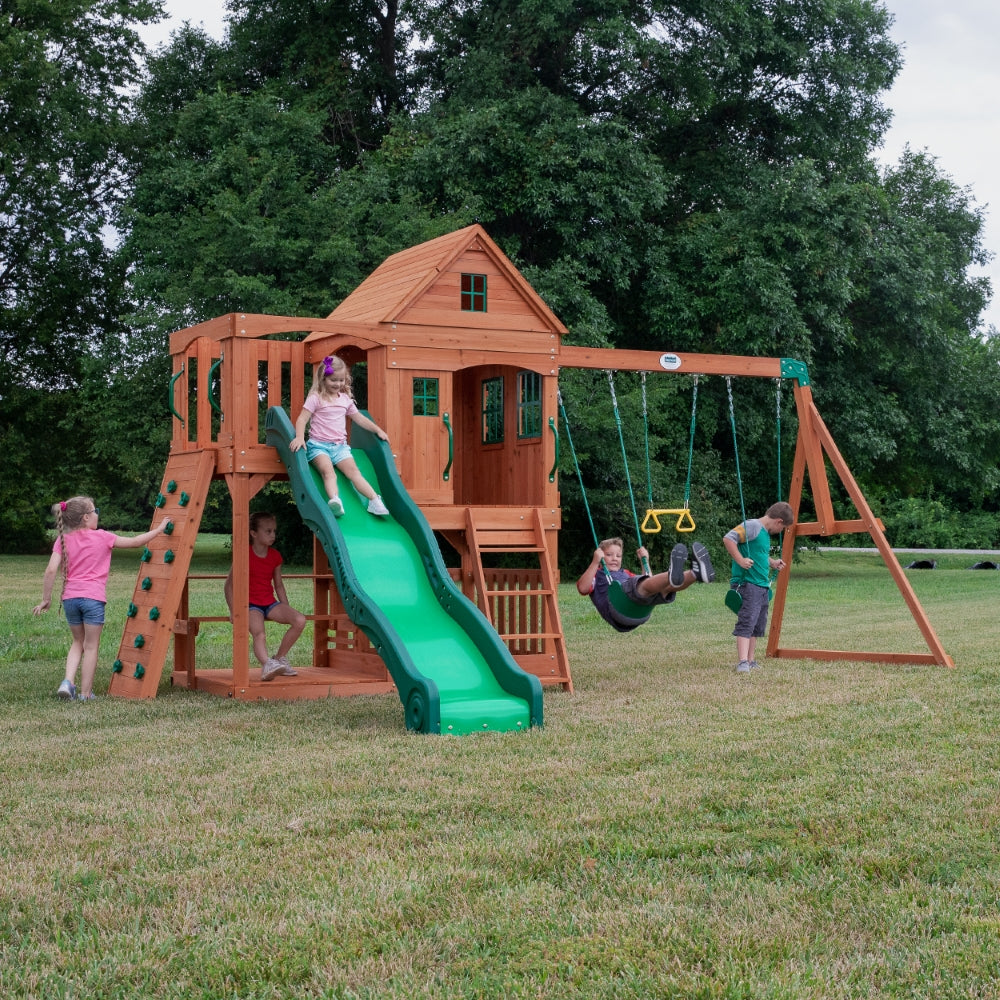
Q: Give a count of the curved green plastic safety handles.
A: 4